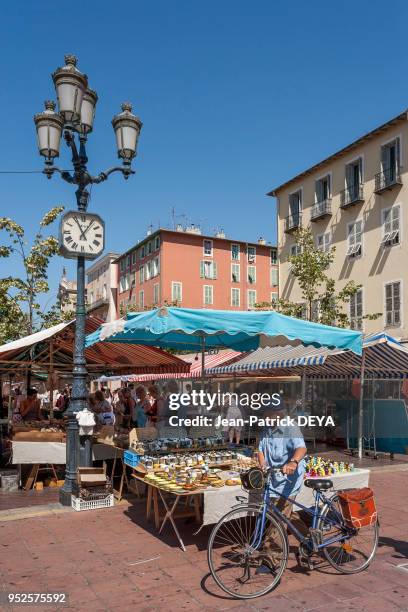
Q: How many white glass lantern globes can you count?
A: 4